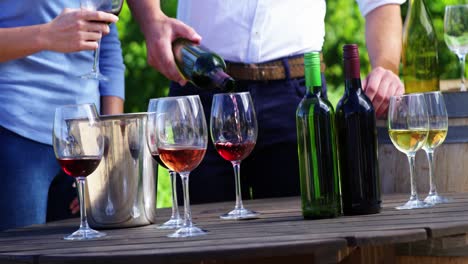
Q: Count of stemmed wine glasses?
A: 8